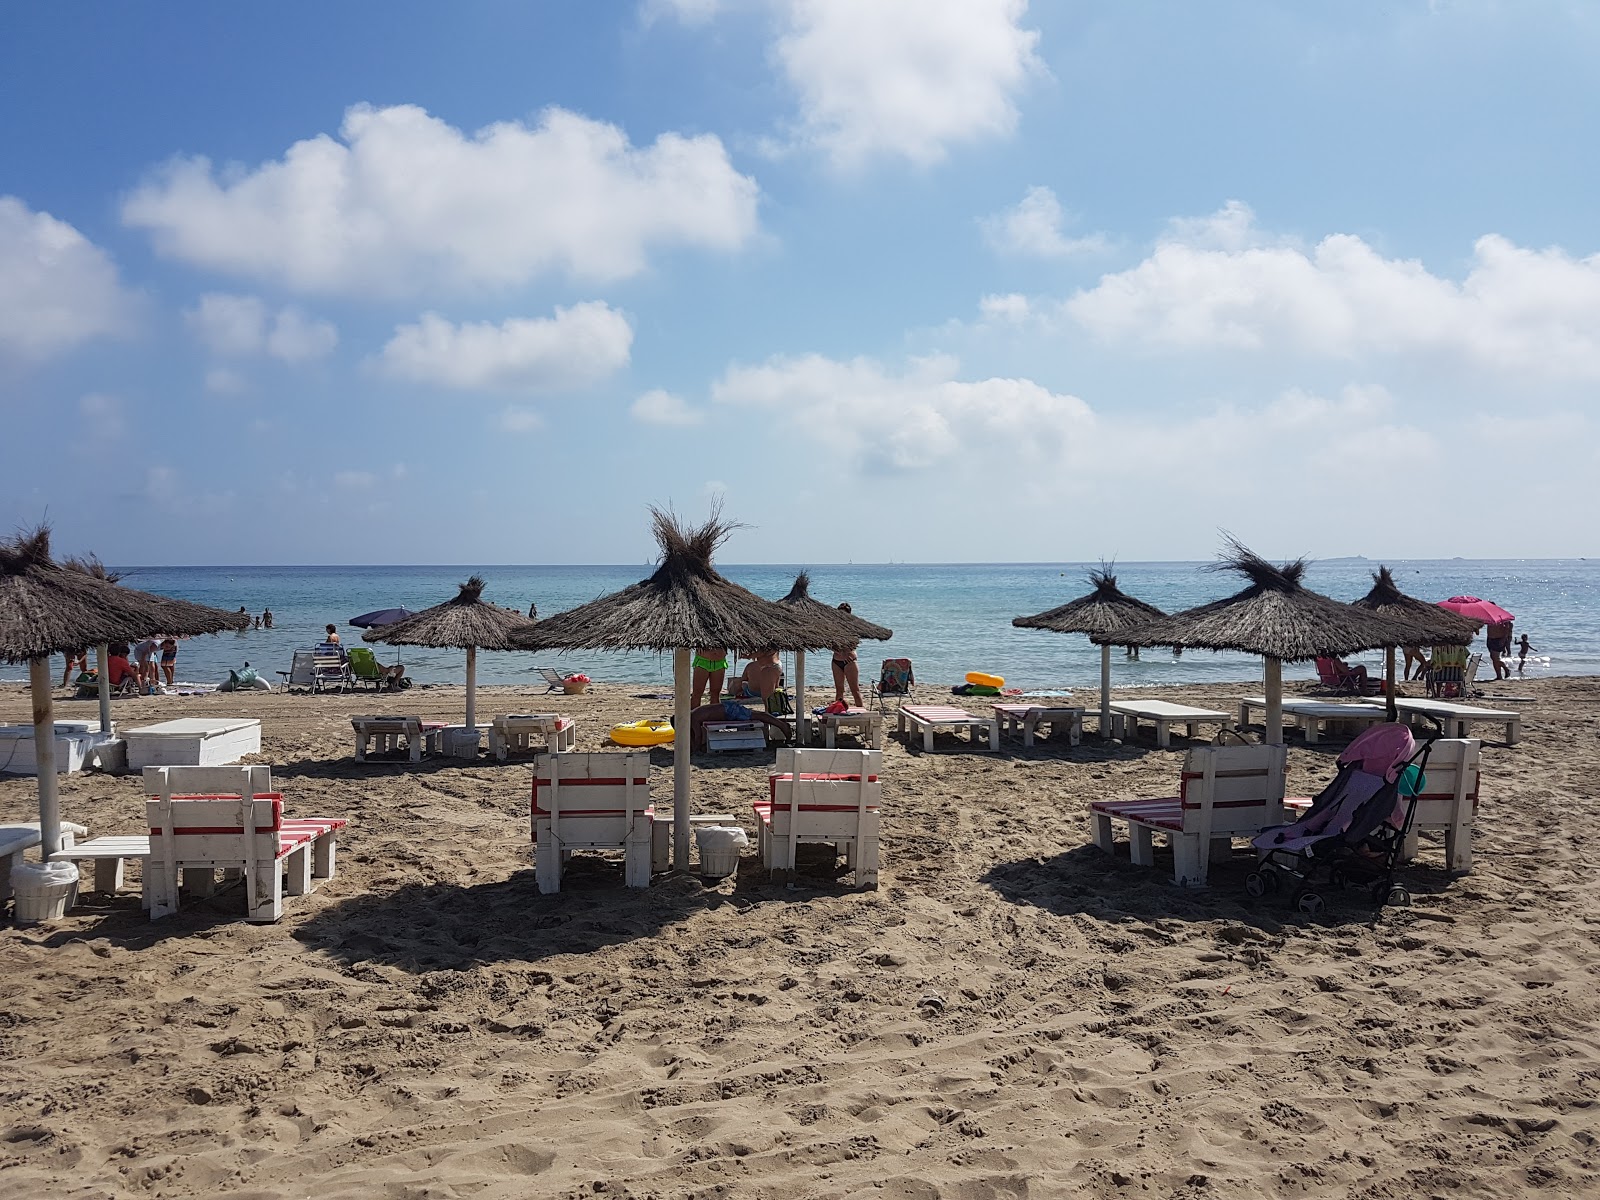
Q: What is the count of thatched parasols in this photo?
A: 8